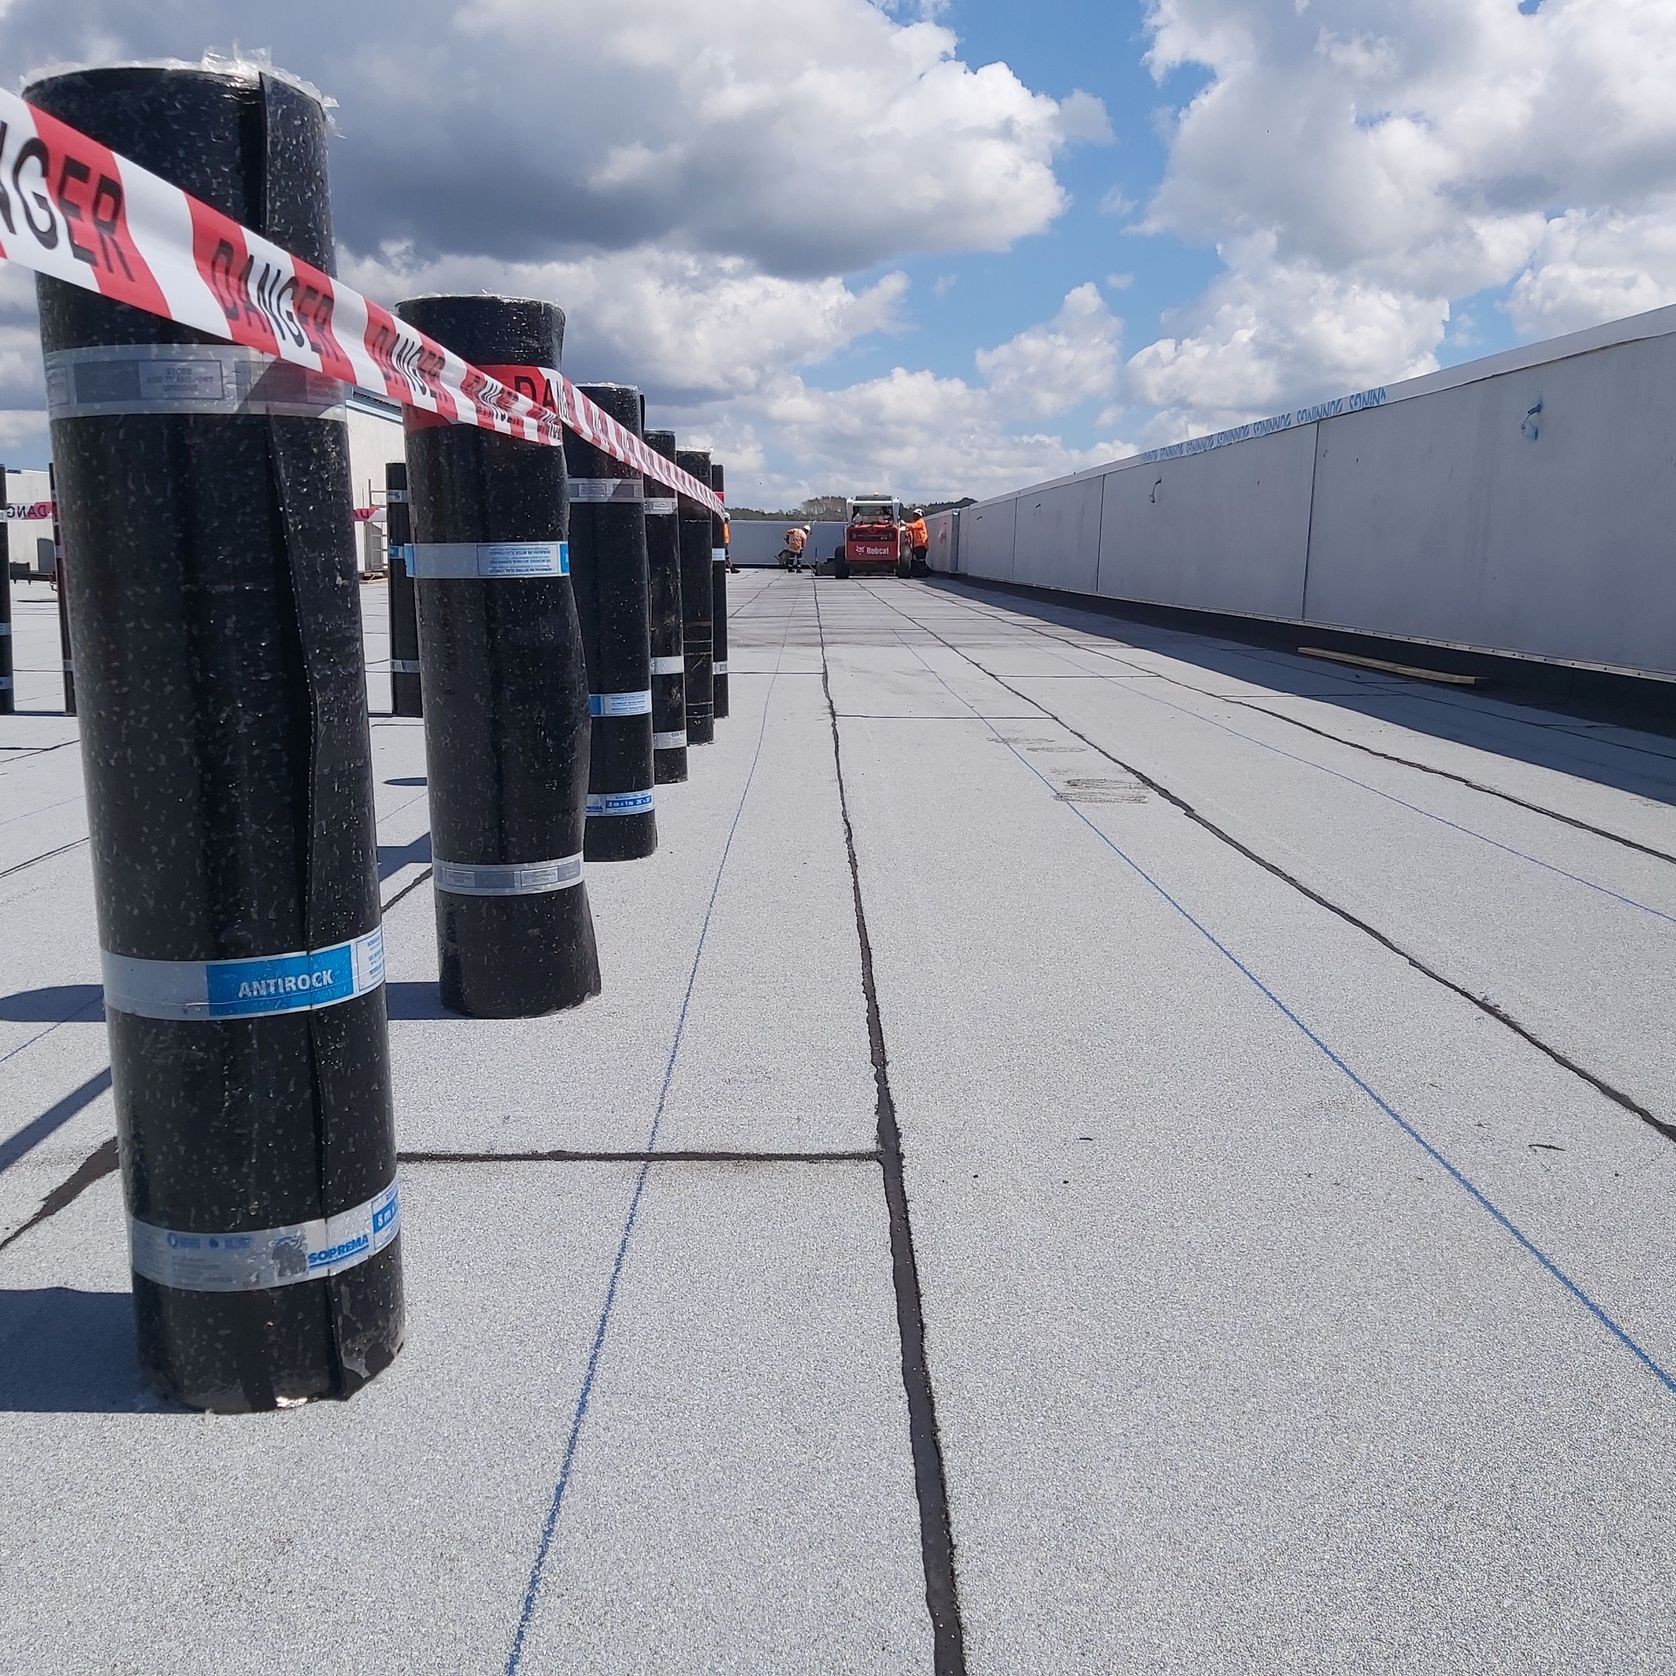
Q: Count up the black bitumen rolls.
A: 9